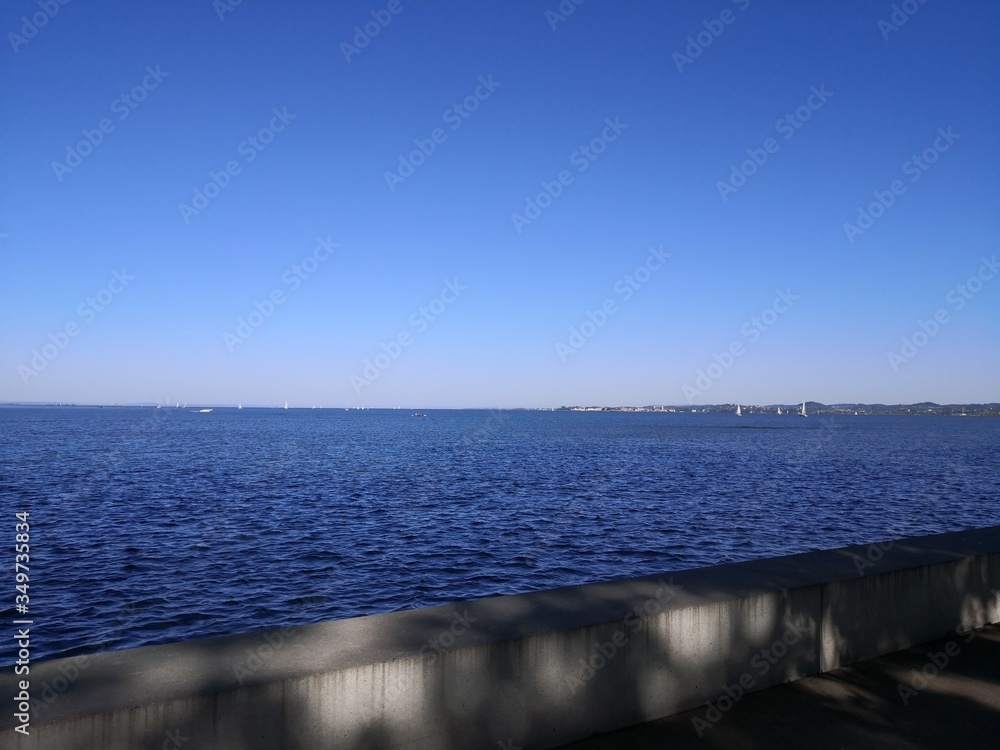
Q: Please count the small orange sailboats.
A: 0